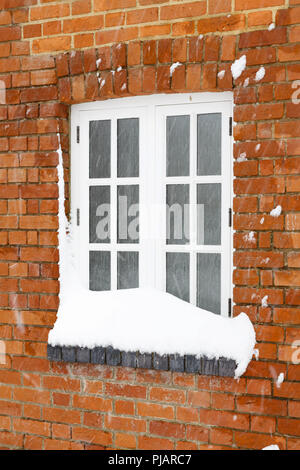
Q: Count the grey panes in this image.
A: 12